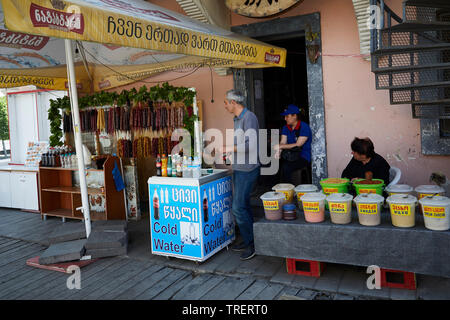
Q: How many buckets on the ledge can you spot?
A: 12